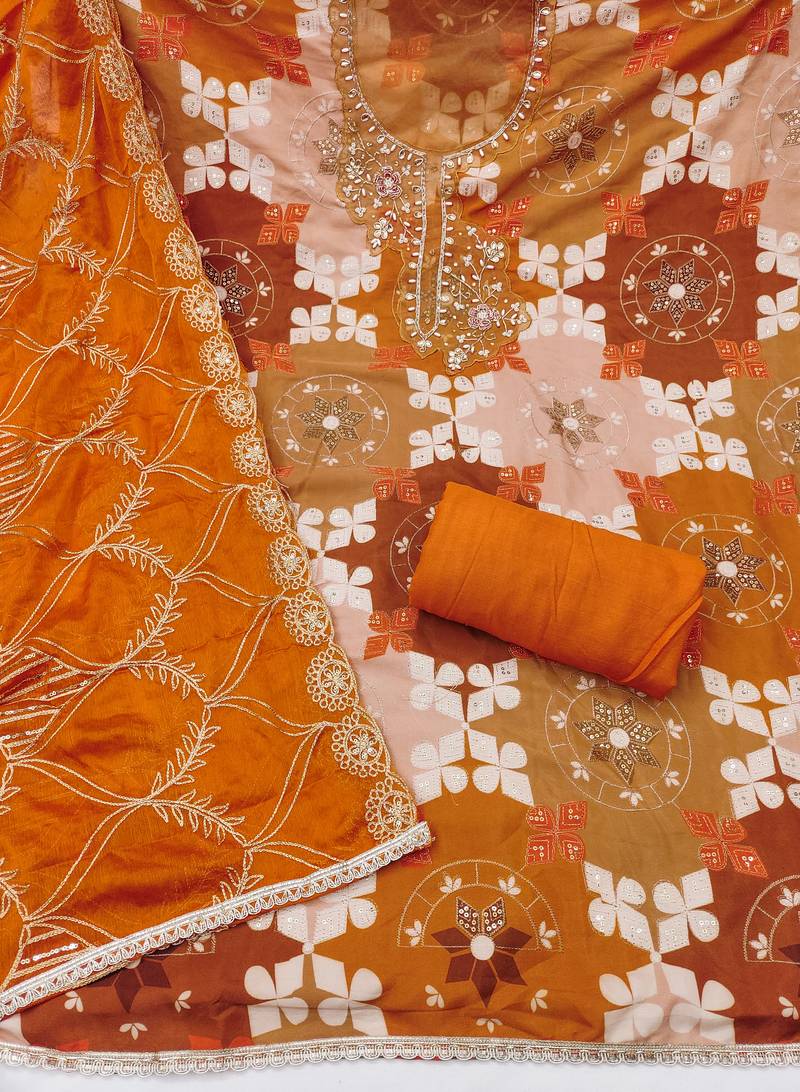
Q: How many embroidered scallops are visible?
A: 15